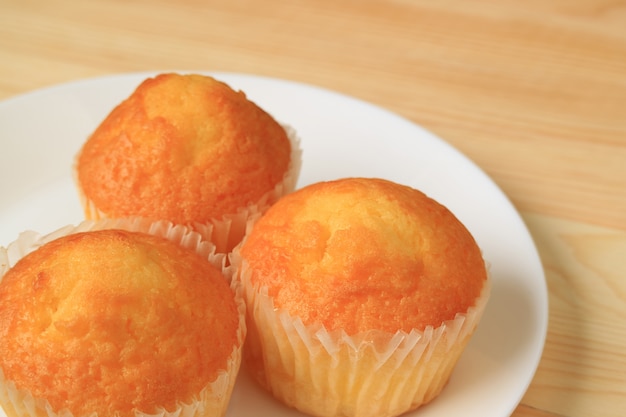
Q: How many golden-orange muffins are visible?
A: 3